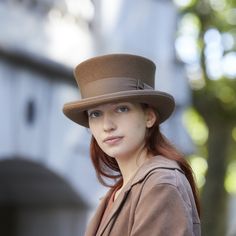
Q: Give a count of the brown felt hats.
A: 1